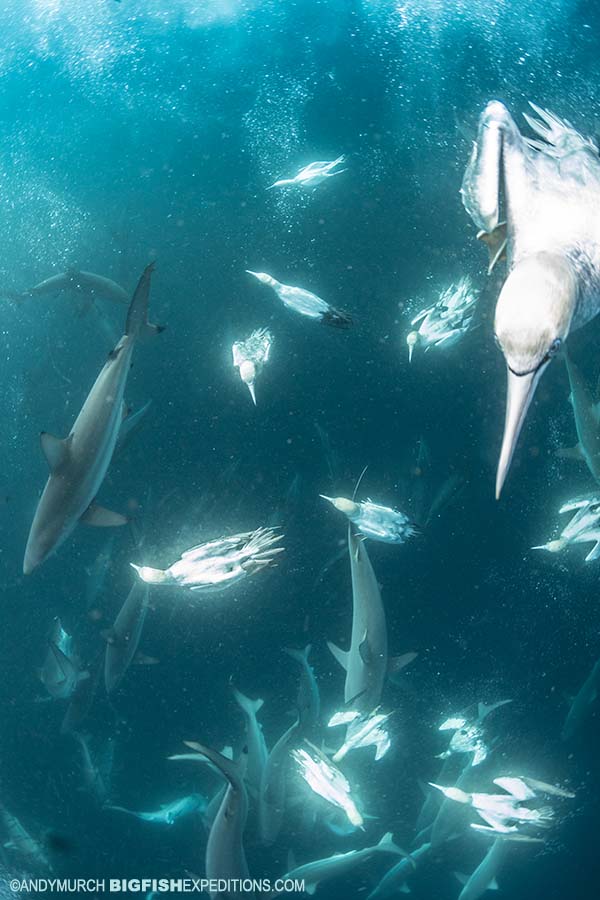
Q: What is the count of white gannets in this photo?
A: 12